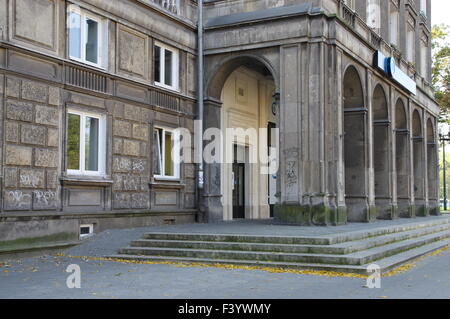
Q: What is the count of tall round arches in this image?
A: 6